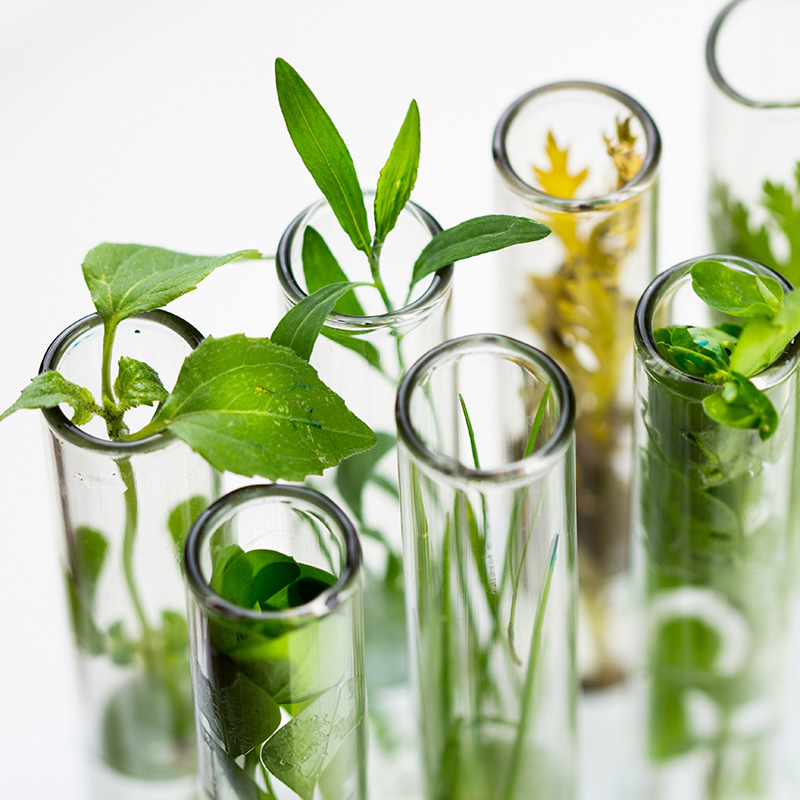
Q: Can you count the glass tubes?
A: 7